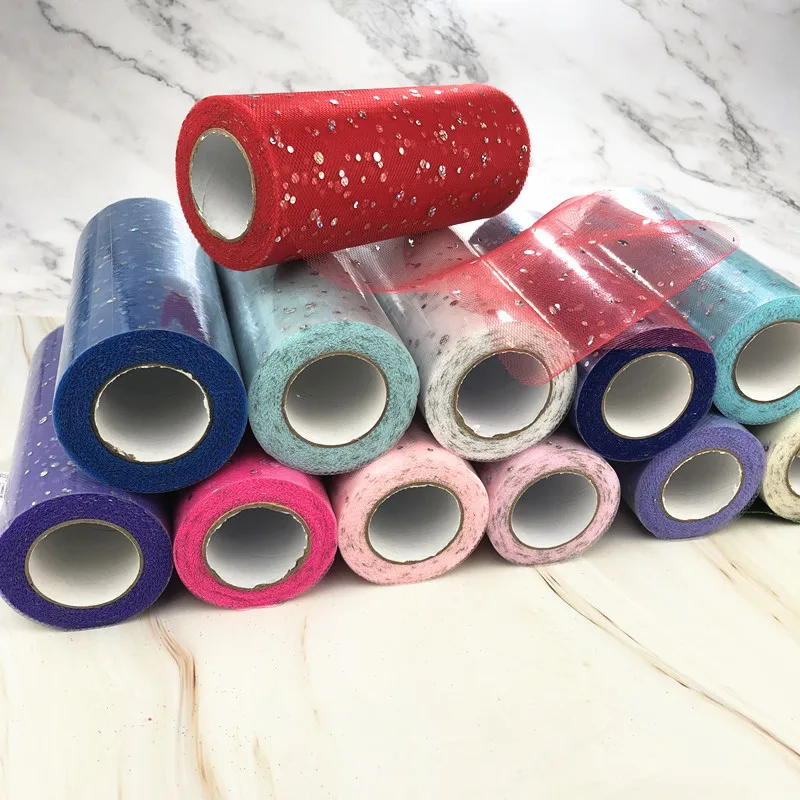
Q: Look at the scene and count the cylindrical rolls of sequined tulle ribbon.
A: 12